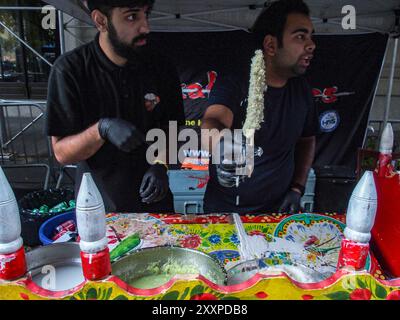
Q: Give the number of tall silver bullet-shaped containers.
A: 4